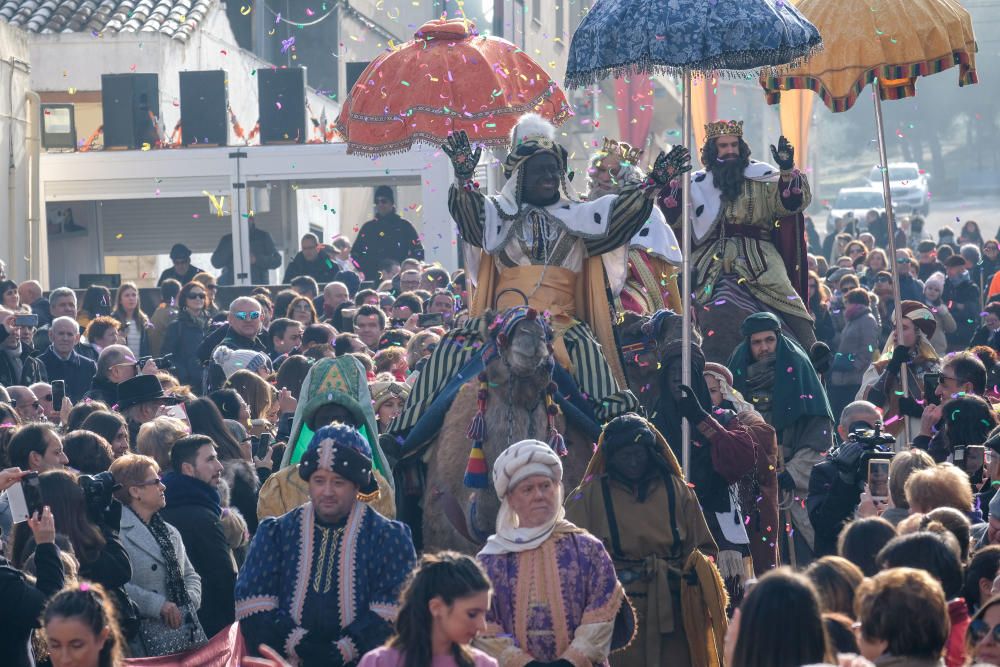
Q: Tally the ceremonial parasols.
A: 3